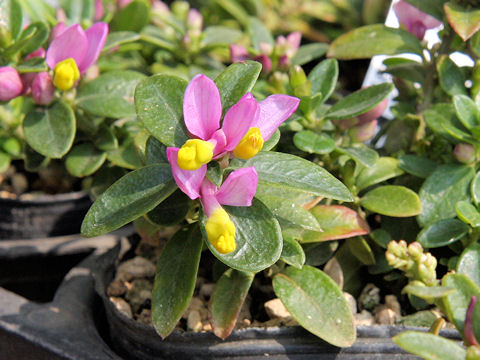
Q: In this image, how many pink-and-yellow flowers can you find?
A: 4